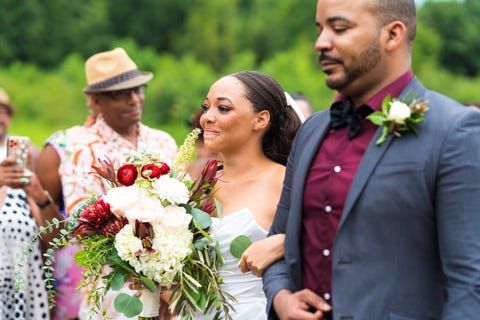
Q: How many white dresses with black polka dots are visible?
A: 1